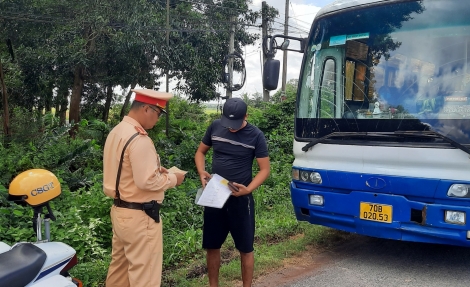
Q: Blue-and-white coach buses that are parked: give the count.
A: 1